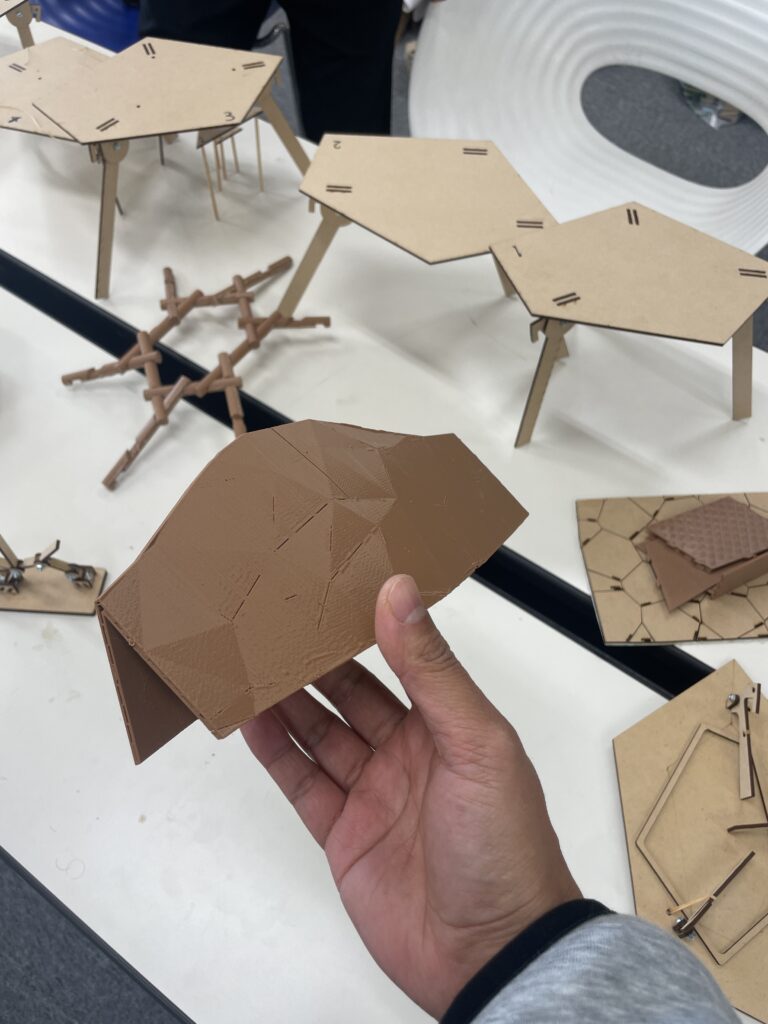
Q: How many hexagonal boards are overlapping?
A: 4